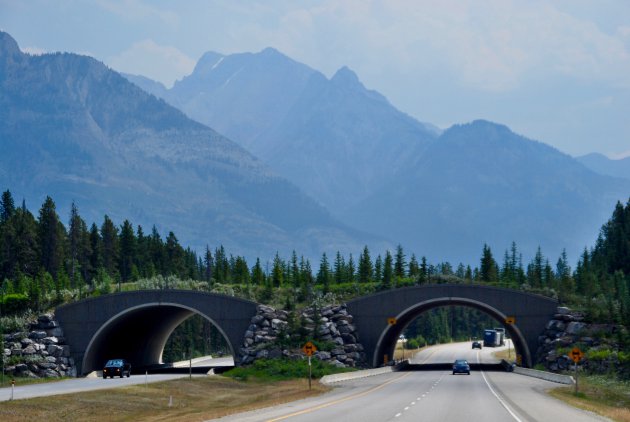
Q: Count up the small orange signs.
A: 4